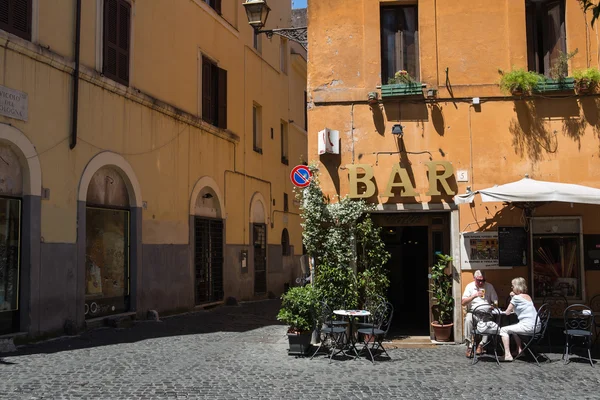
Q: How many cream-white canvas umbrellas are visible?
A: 1